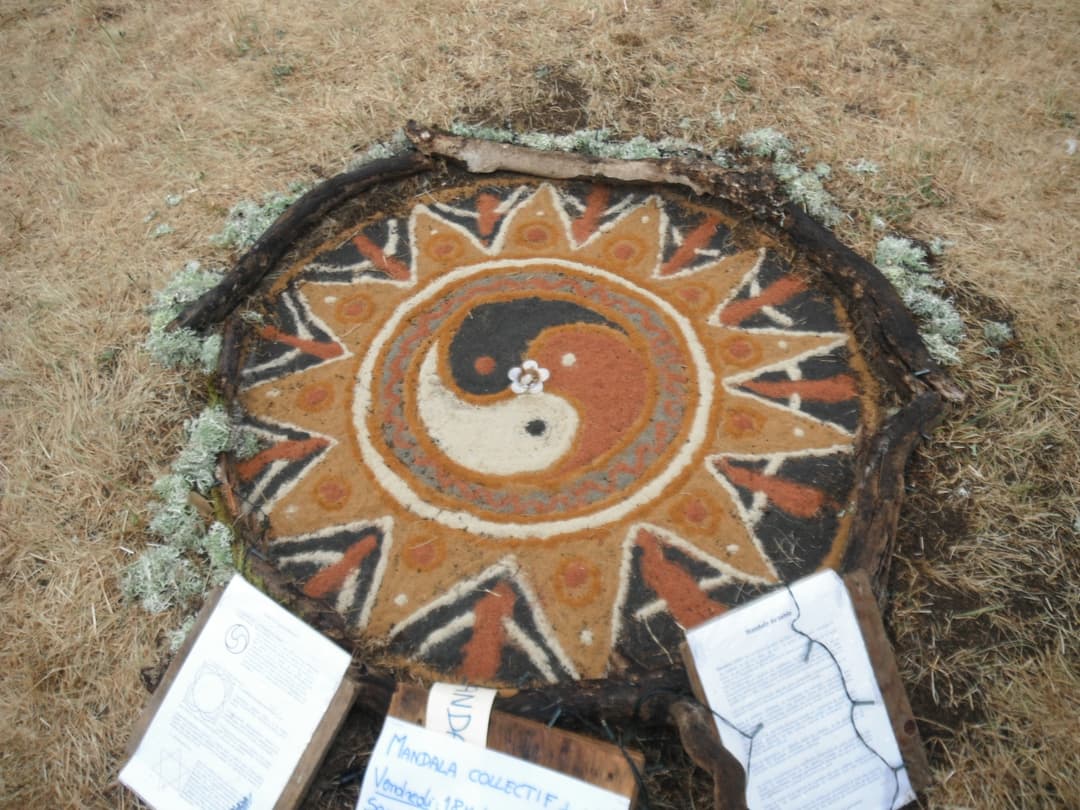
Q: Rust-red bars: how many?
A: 12